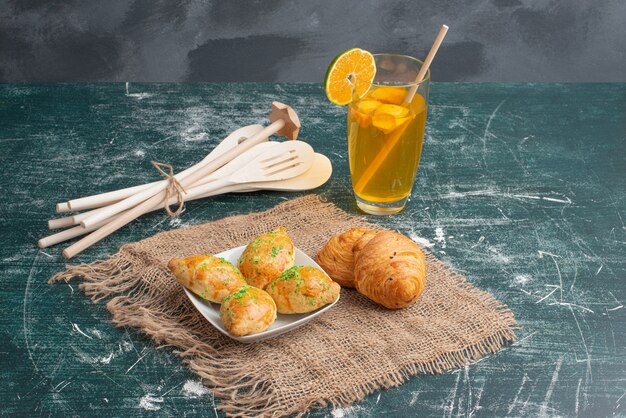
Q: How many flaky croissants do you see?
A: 2